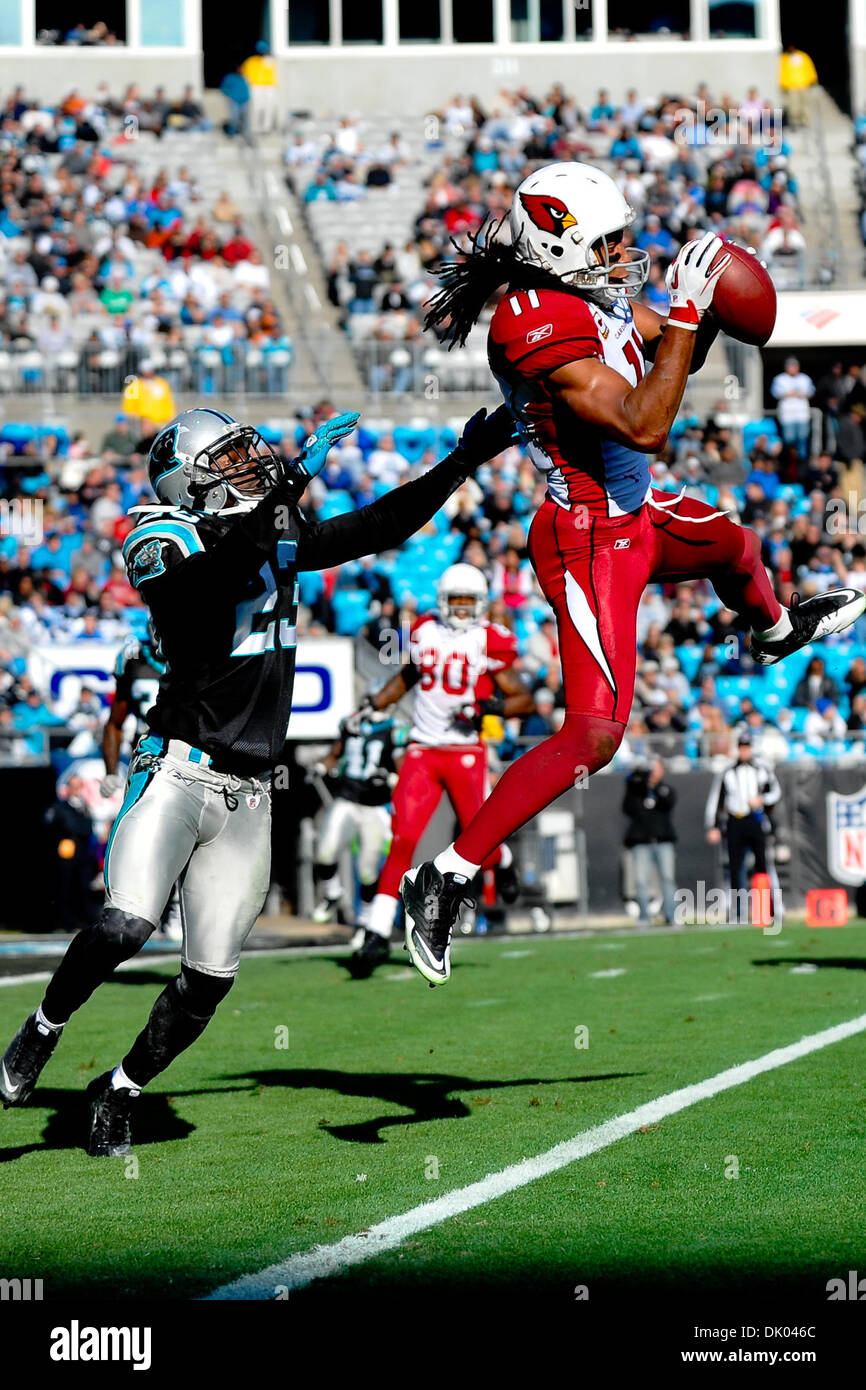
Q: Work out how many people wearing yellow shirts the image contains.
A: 3